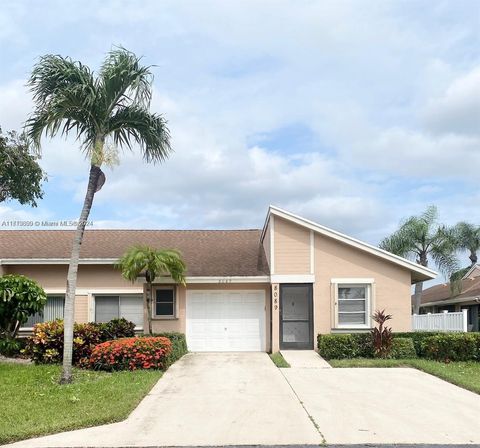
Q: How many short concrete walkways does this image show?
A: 1